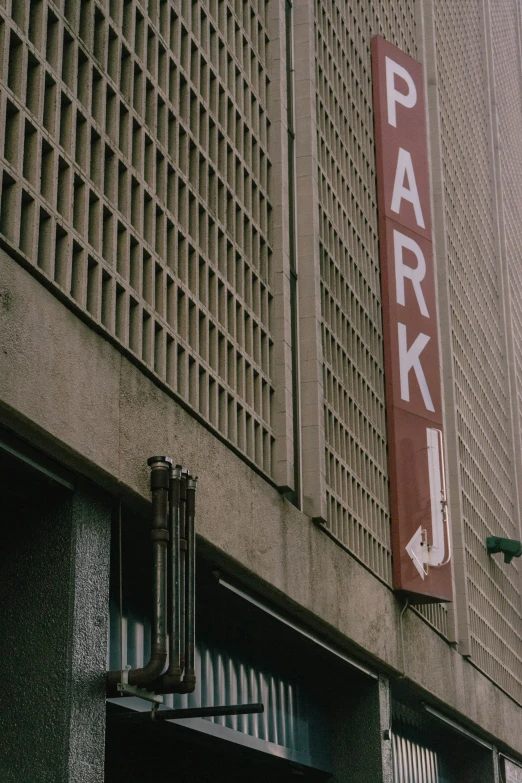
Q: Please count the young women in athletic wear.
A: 0